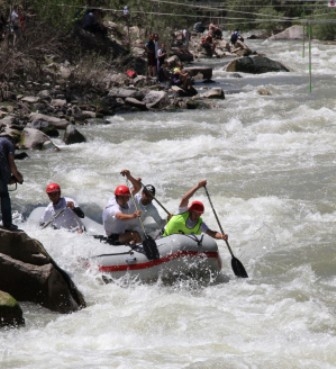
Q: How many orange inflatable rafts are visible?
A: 0